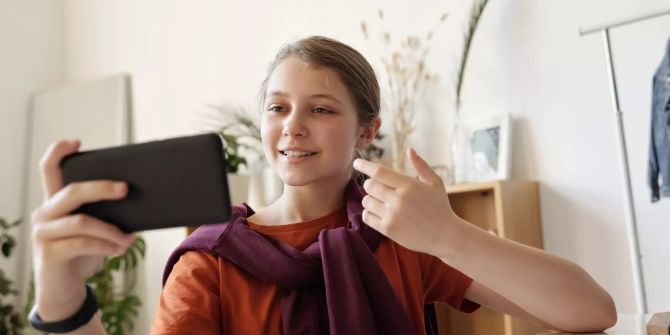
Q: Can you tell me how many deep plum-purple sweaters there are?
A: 1